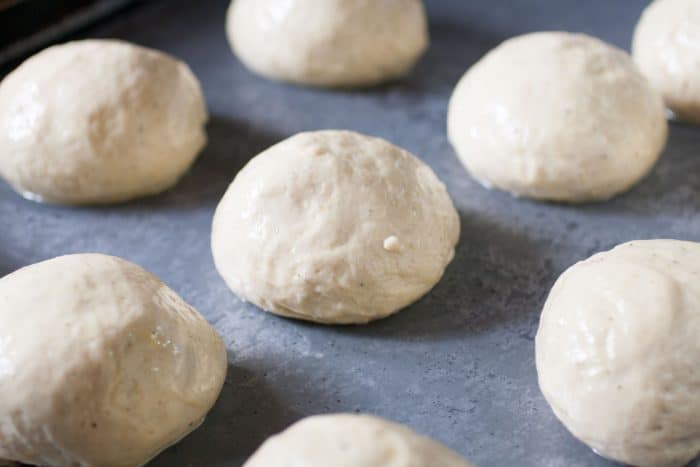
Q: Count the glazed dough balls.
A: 8